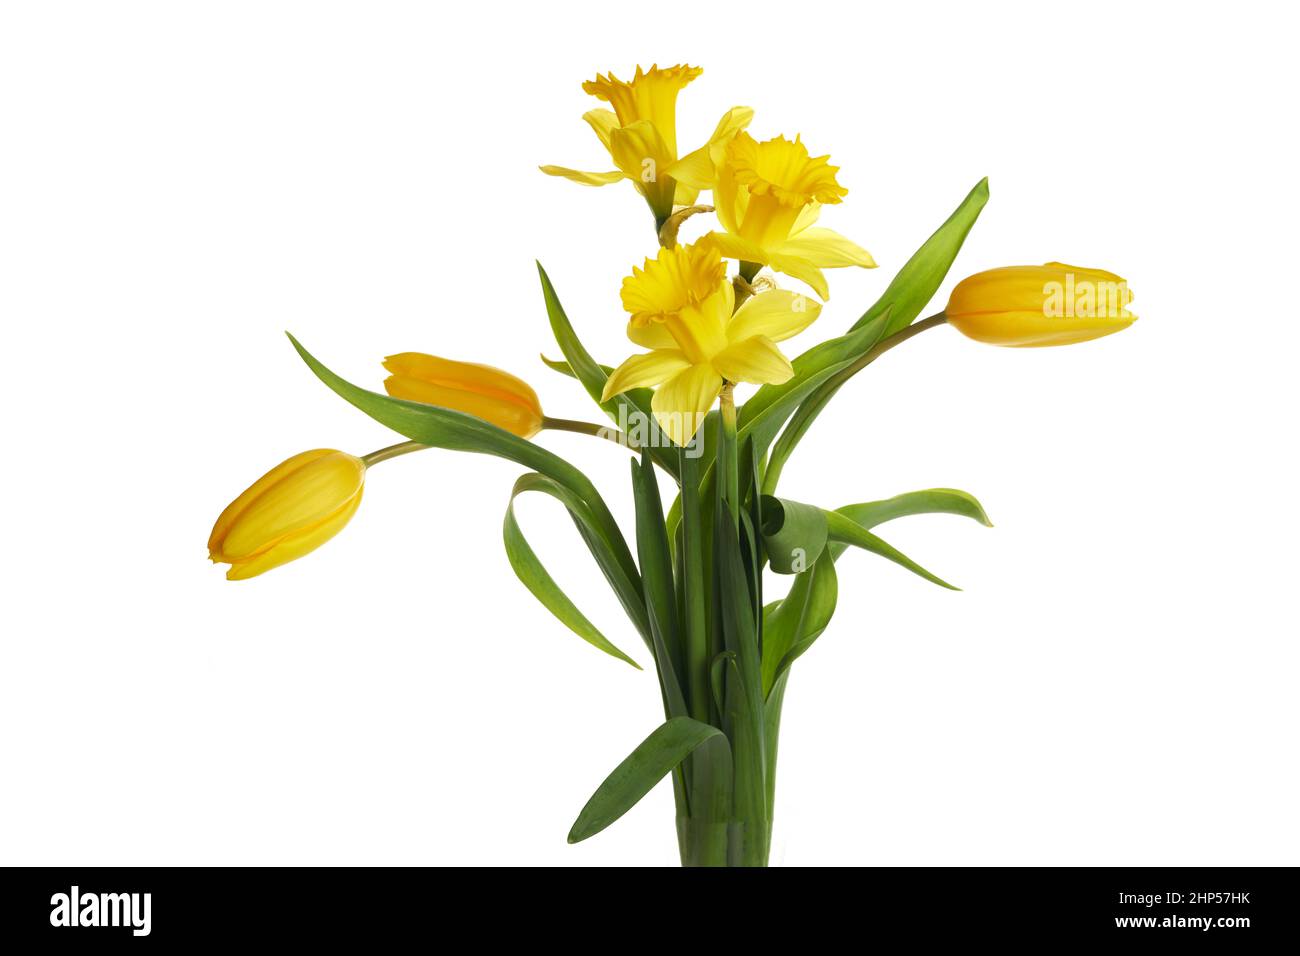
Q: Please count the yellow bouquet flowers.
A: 6